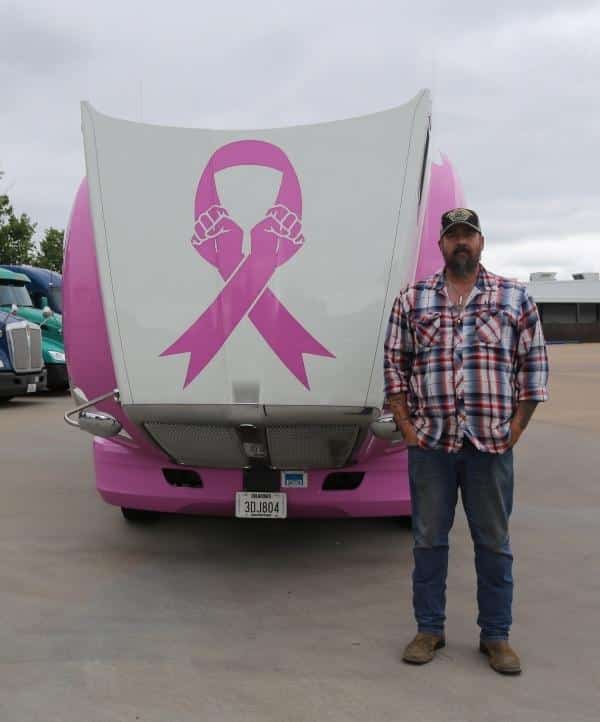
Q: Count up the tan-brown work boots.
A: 2